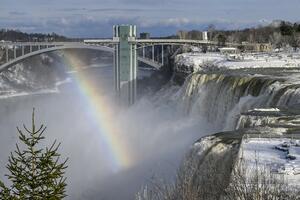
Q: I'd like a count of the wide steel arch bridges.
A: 1